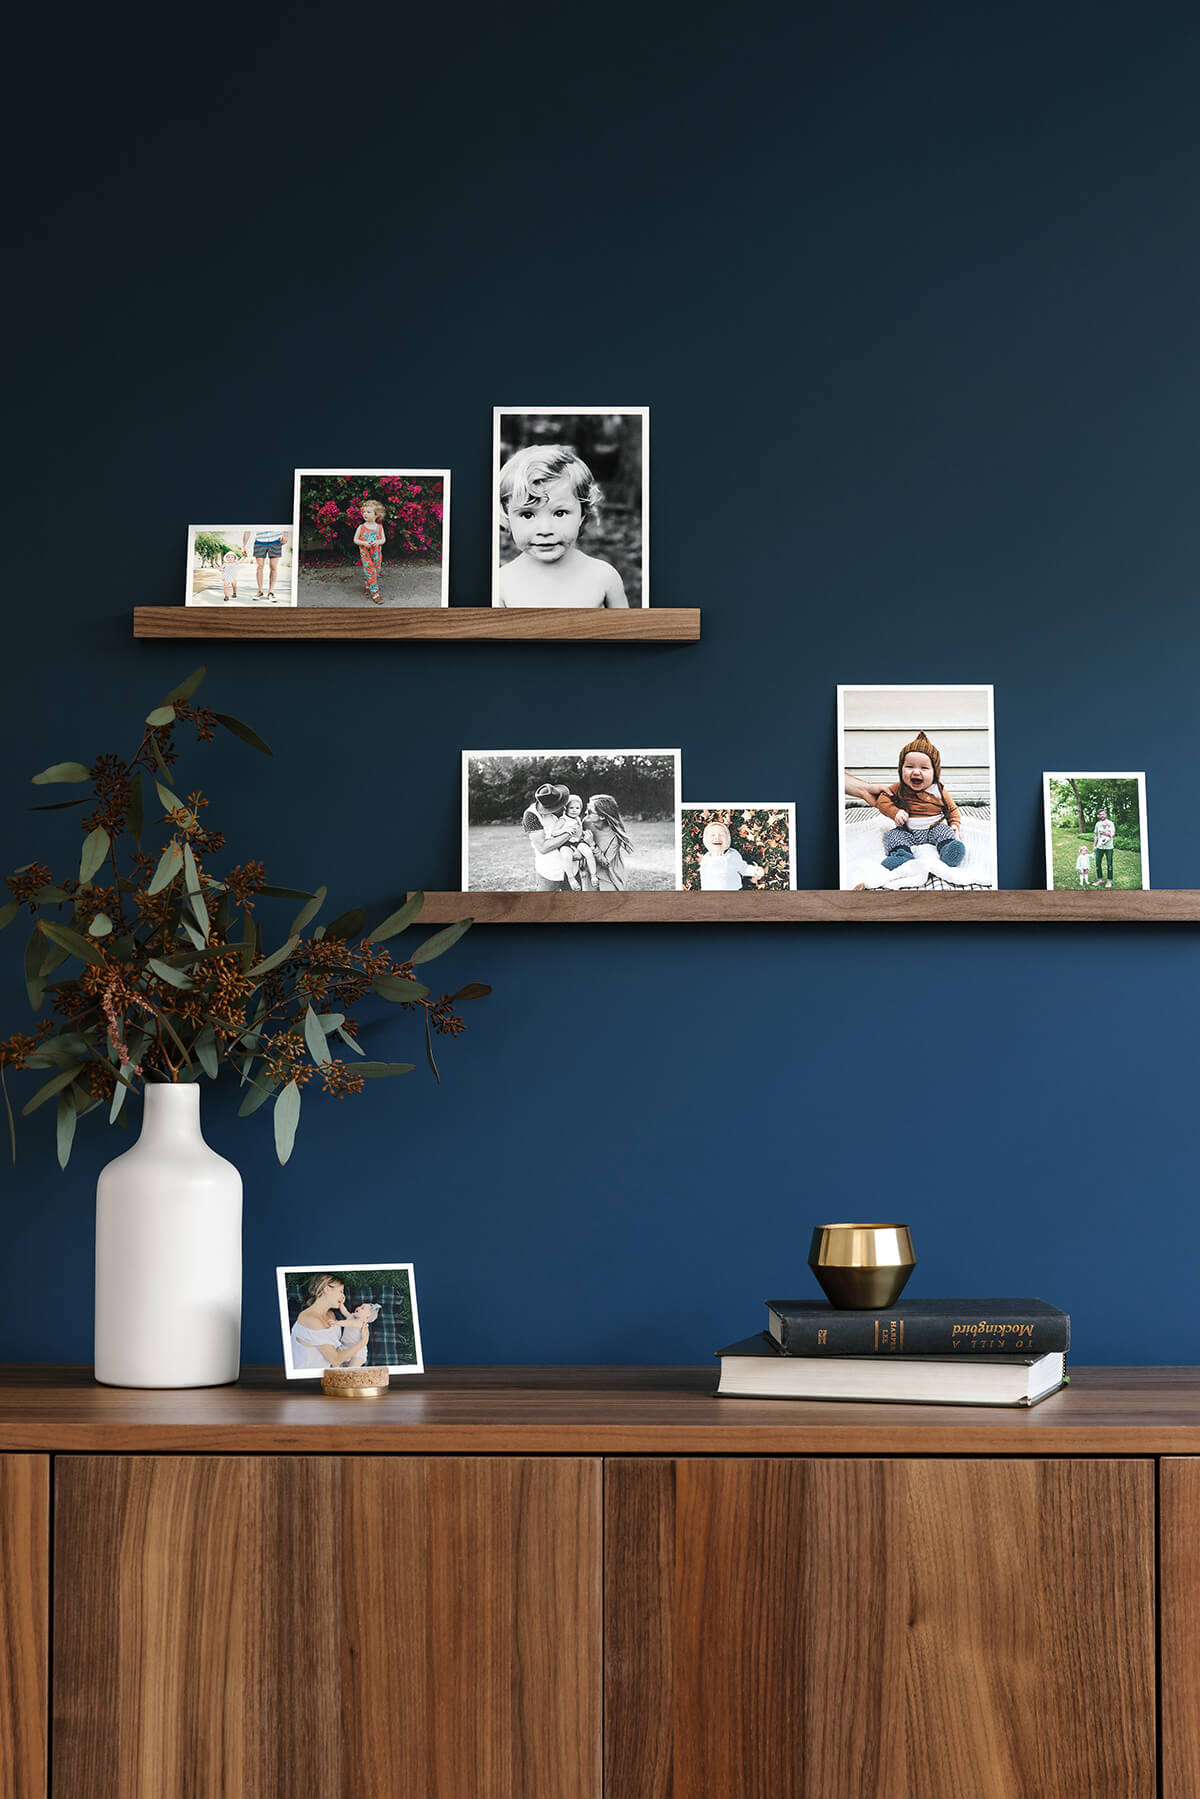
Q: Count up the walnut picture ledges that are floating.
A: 2